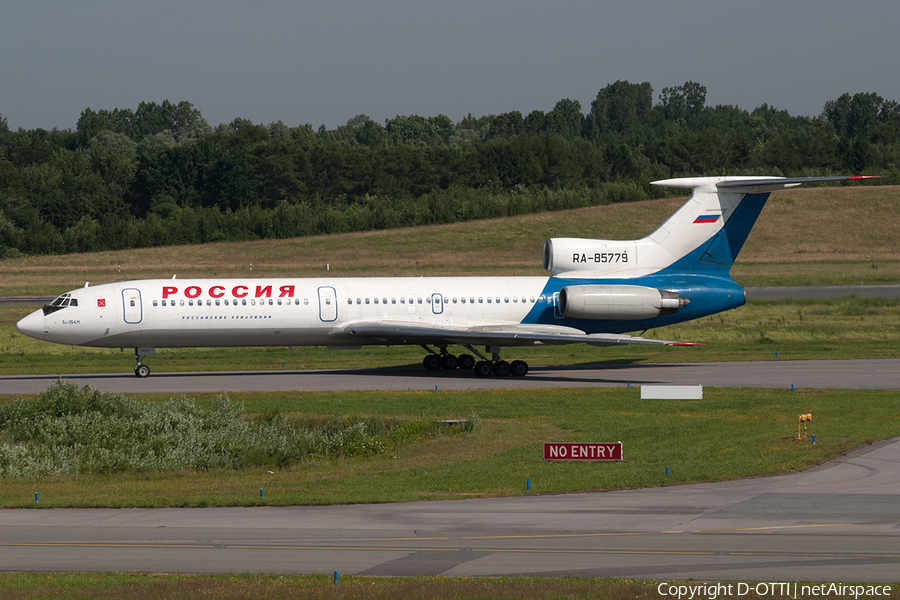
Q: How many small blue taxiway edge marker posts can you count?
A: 11